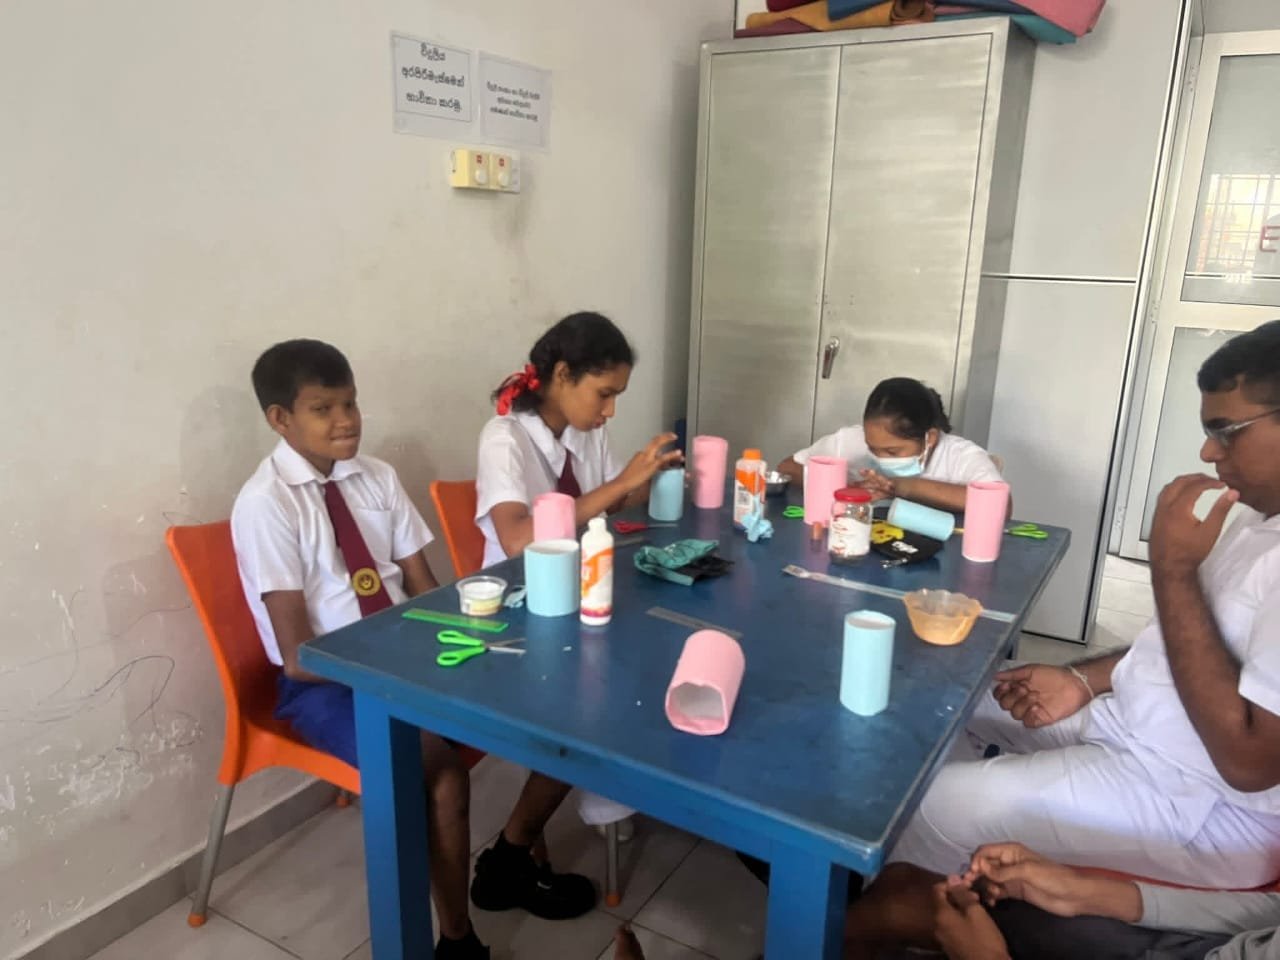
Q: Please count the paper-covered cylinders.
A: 9